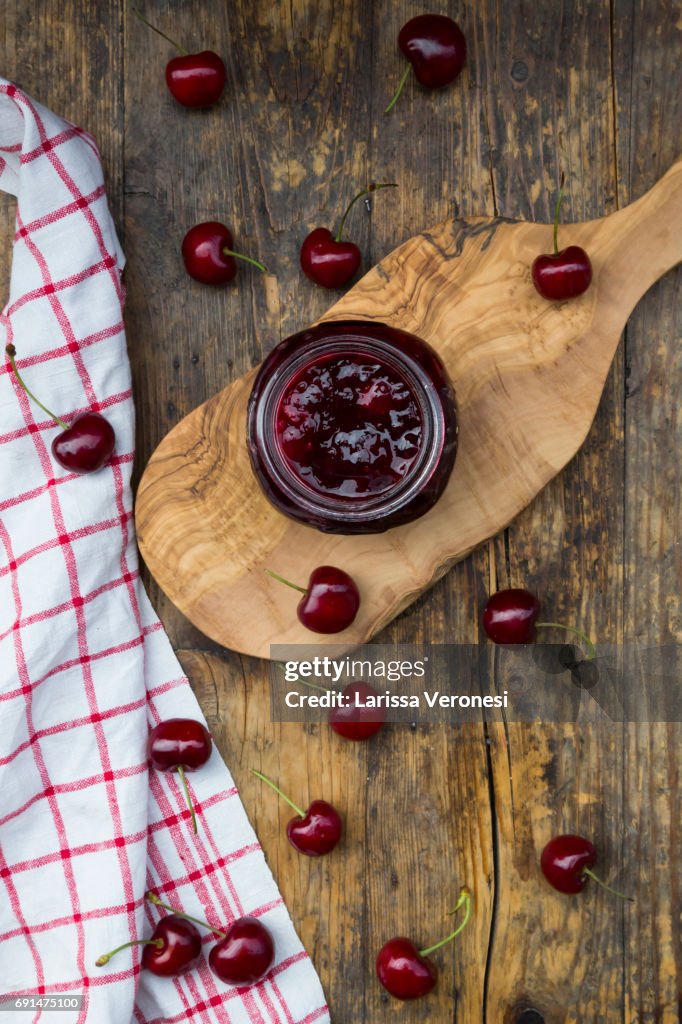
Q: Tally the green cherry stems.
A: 15